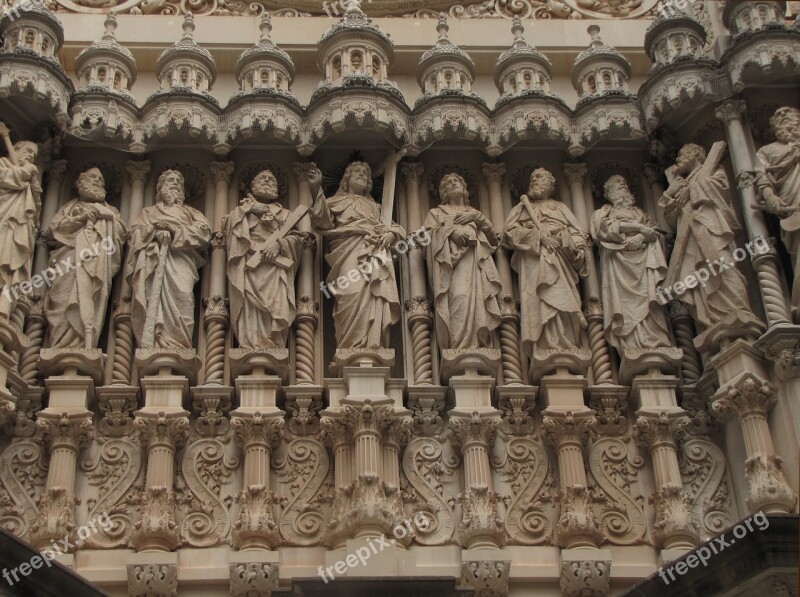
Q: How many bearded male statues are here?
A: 9